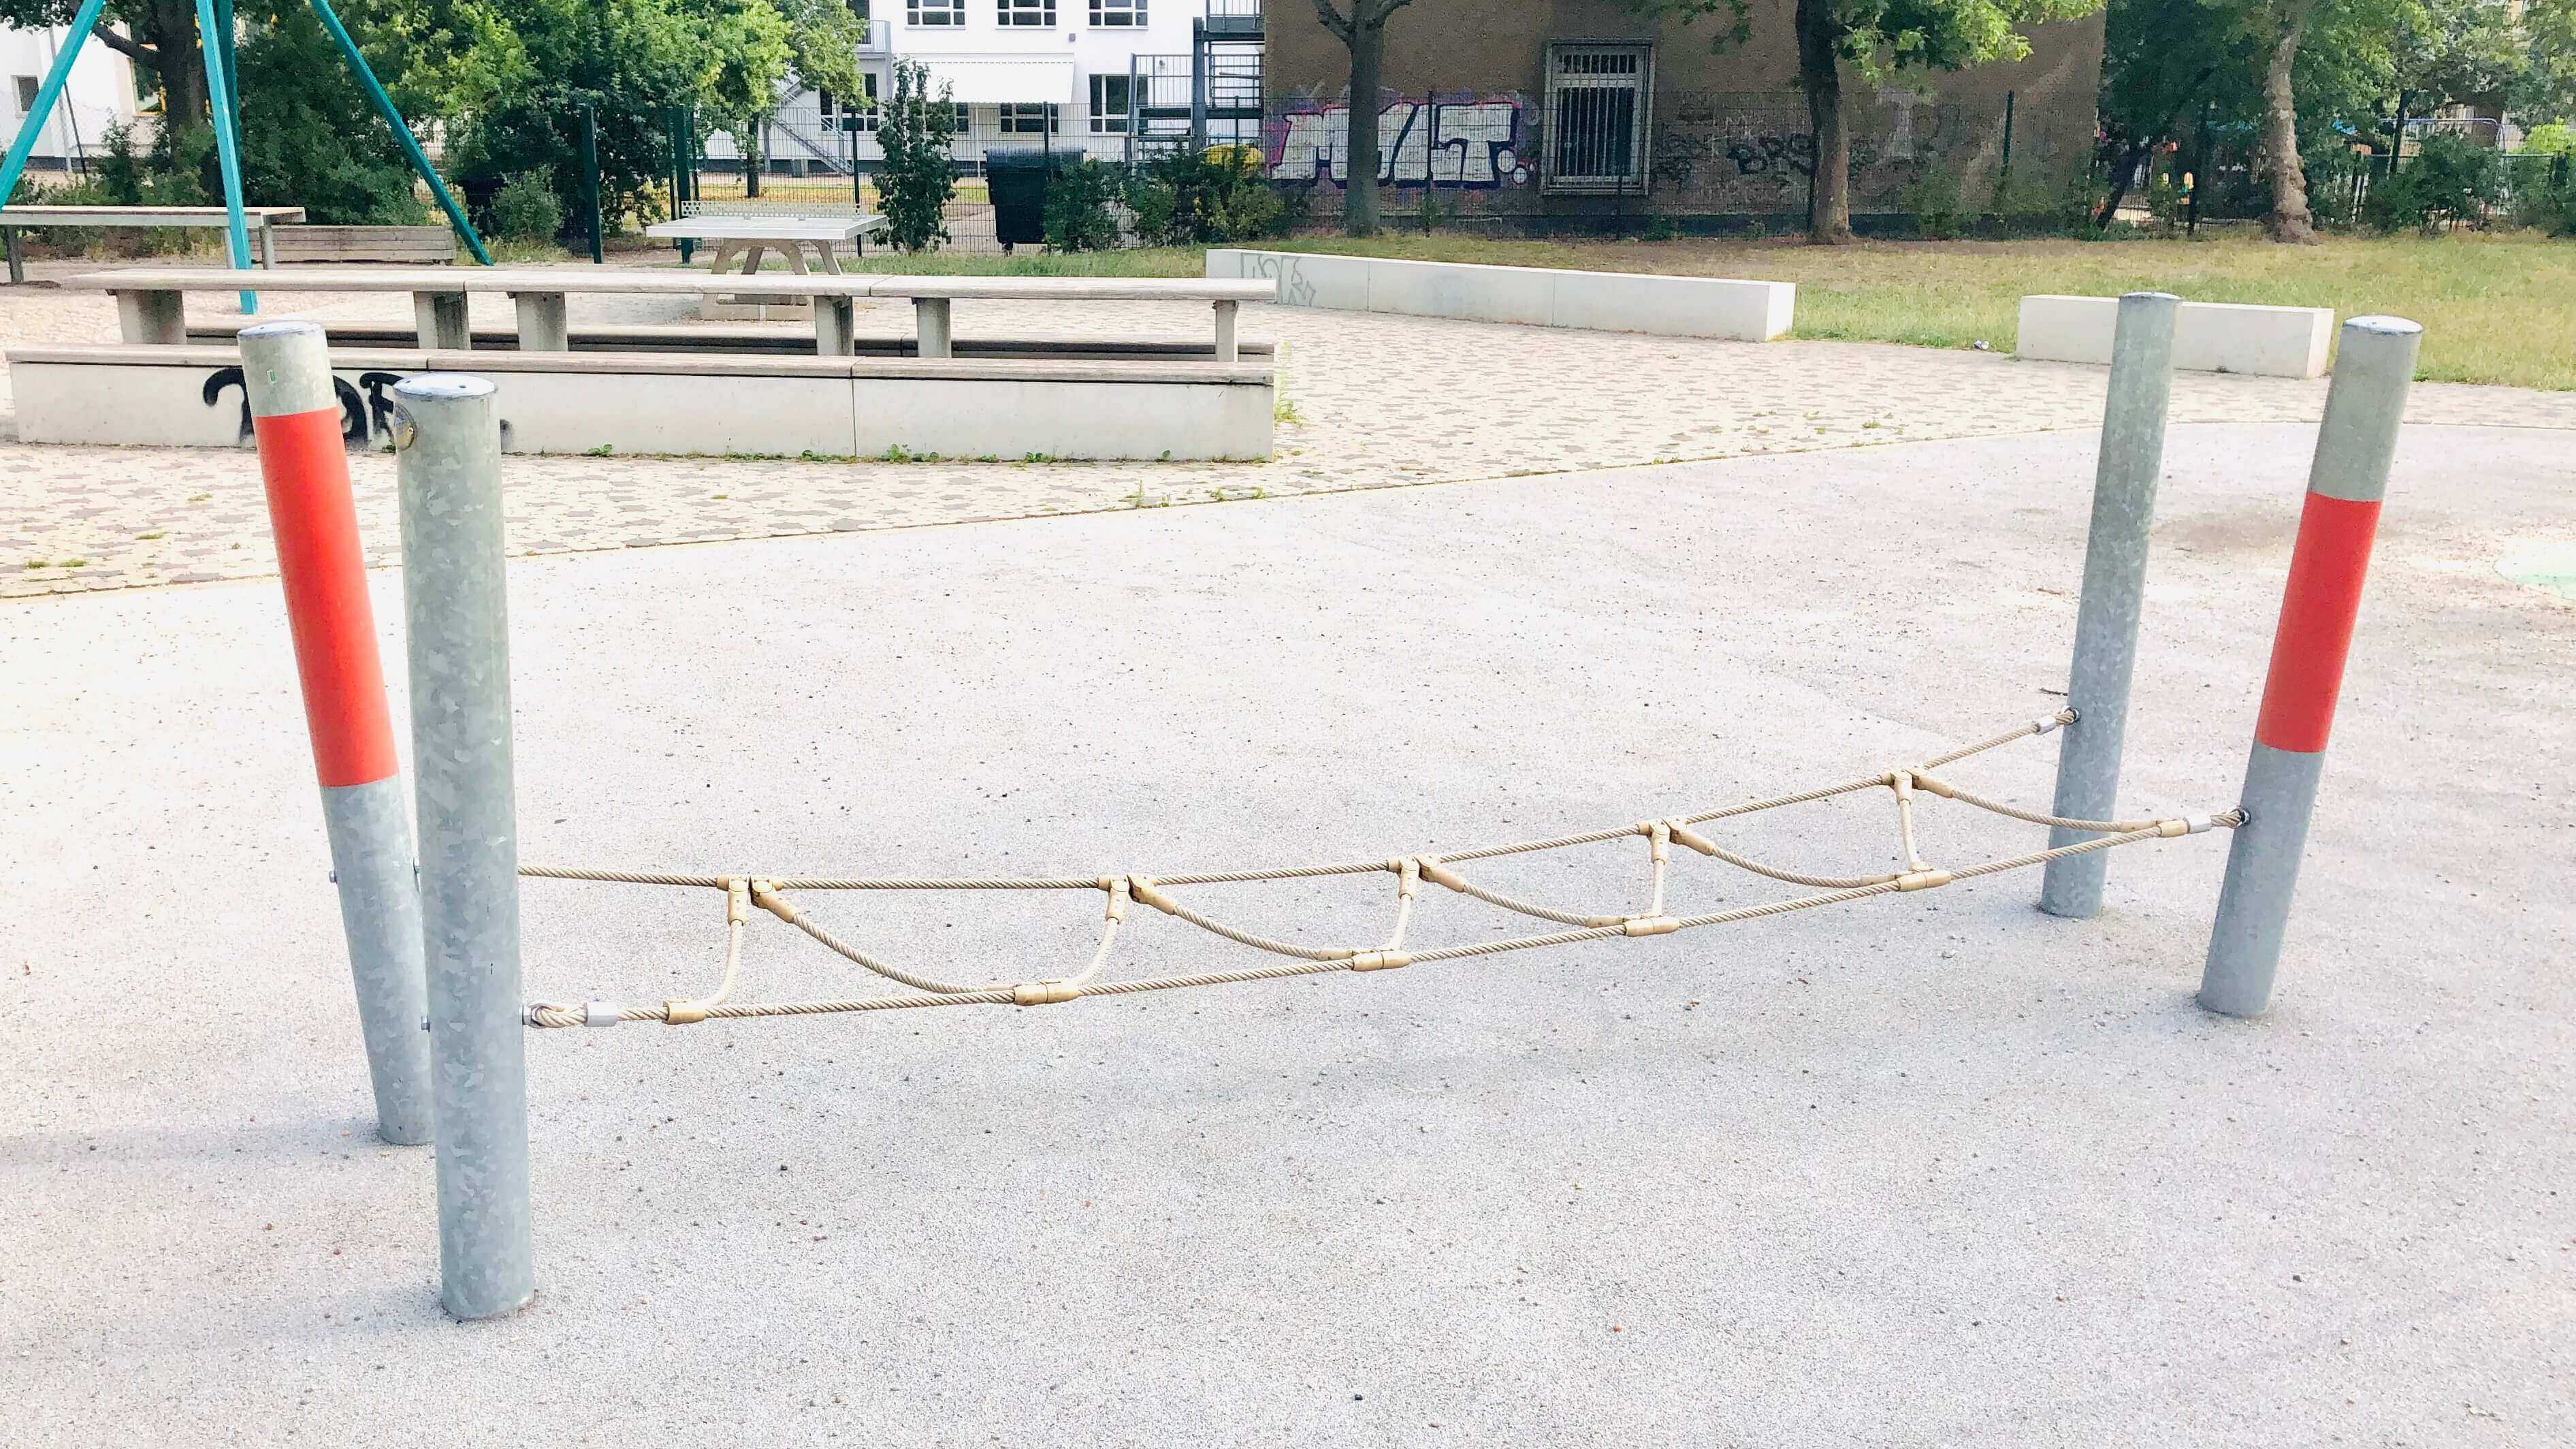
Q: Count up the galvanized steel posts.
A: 4